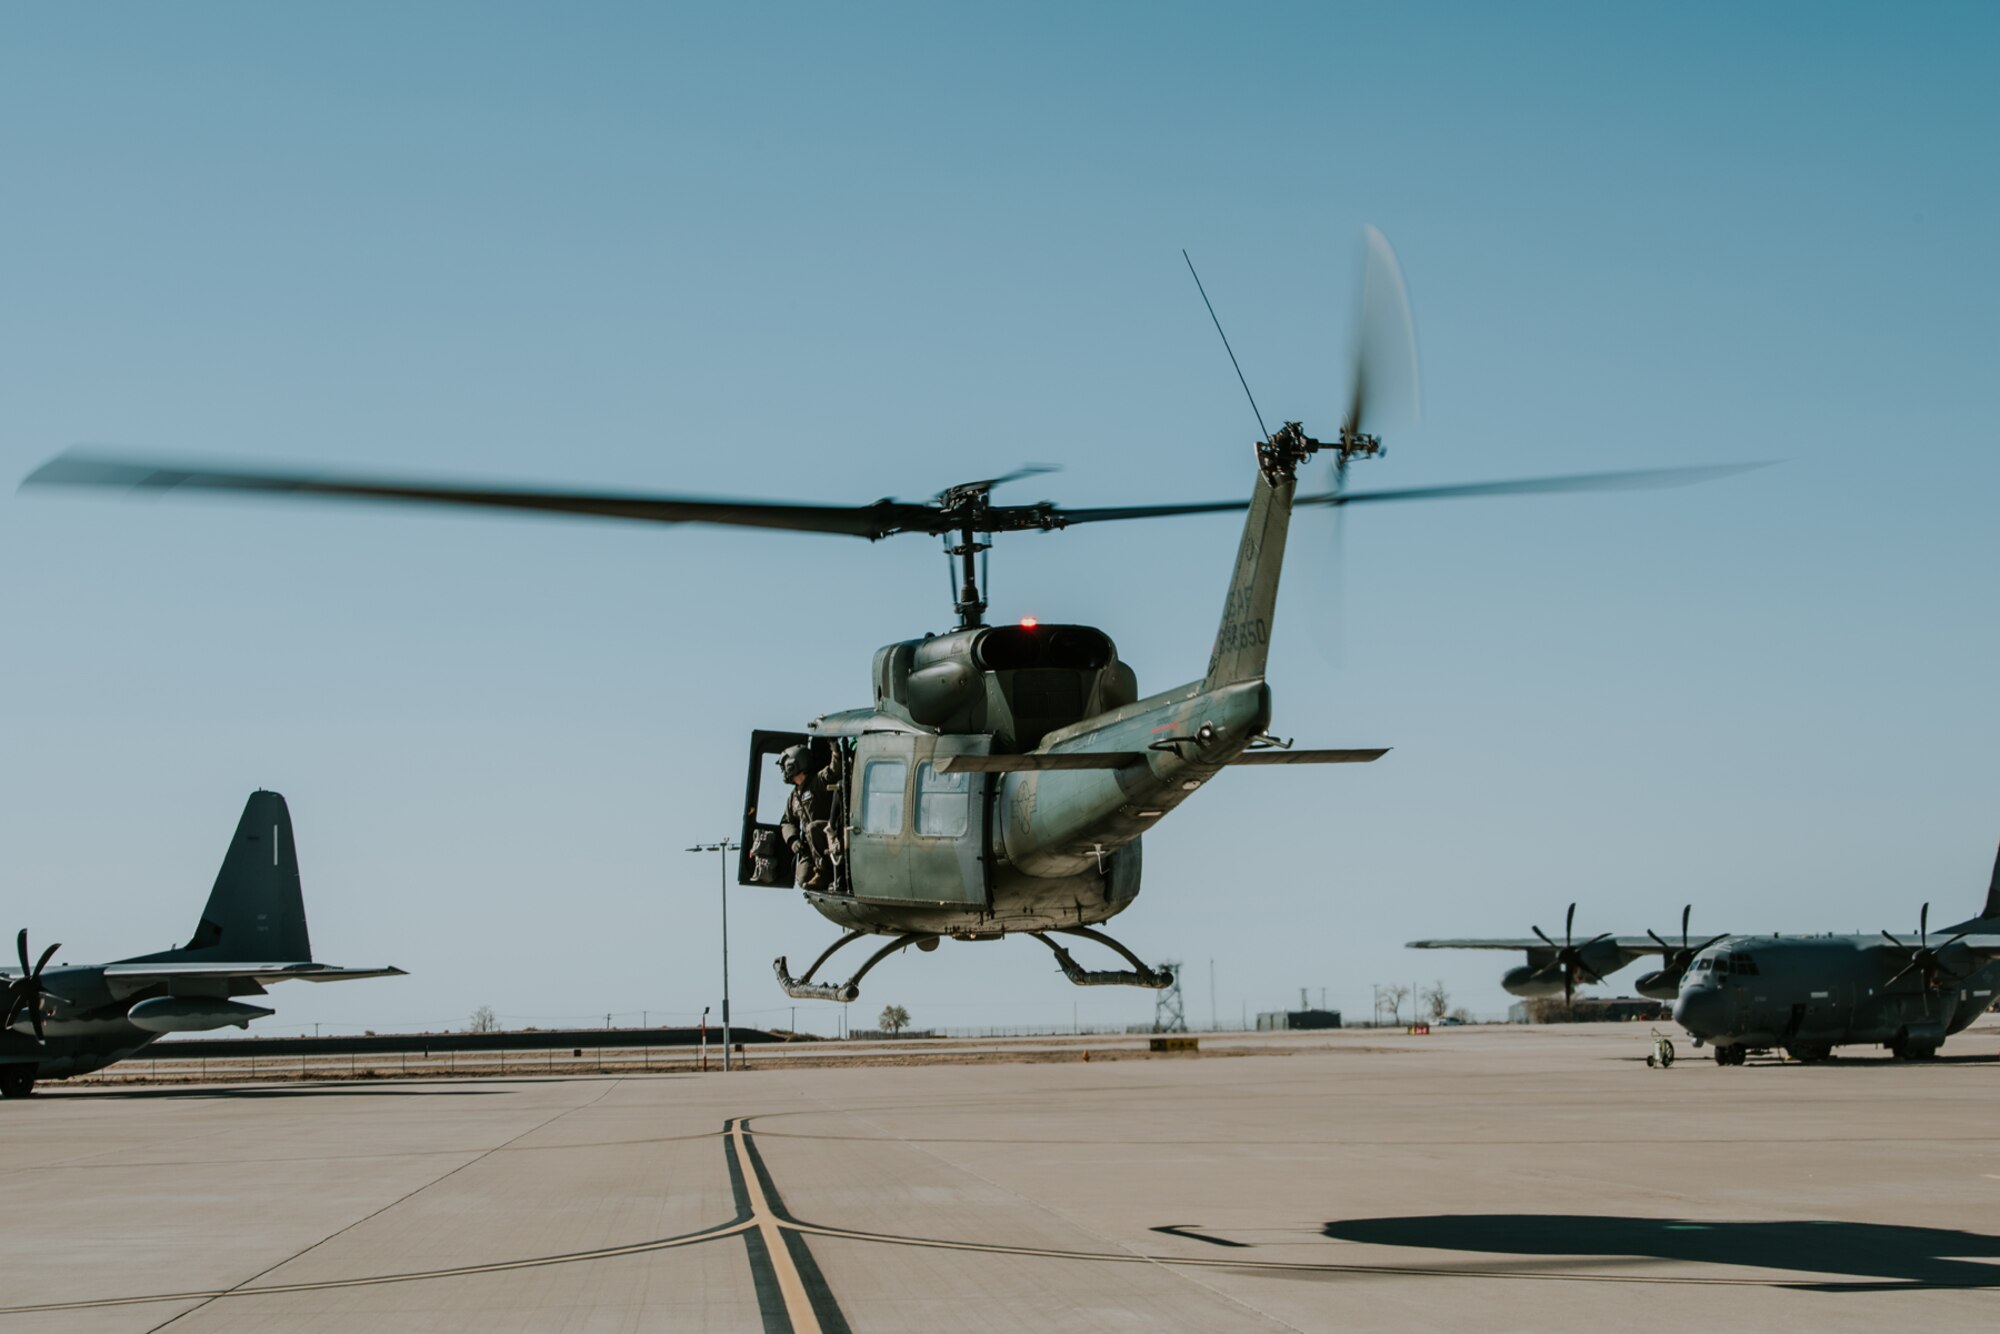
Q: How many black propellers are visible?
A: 4